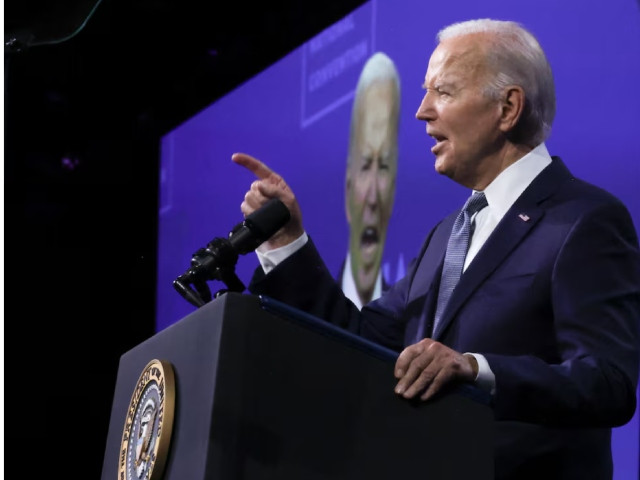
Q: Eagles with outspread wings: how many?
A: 1